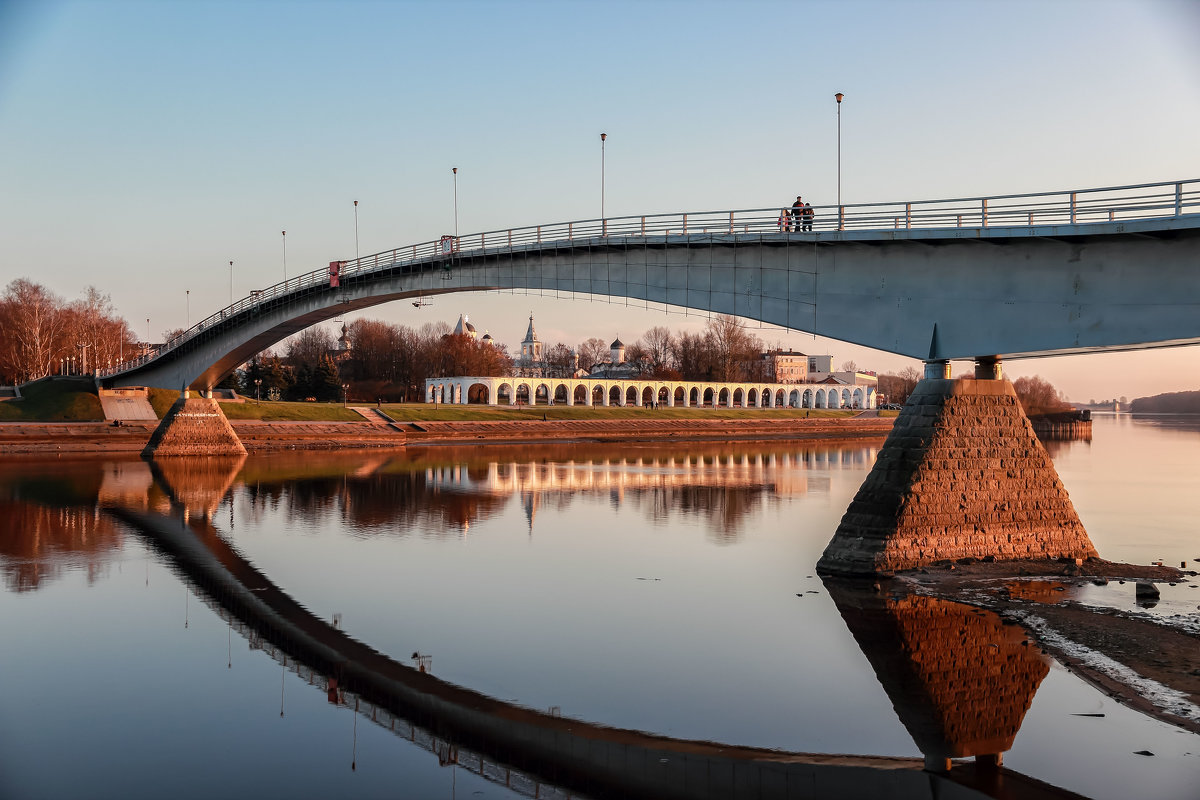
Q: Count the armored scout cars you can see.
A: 0